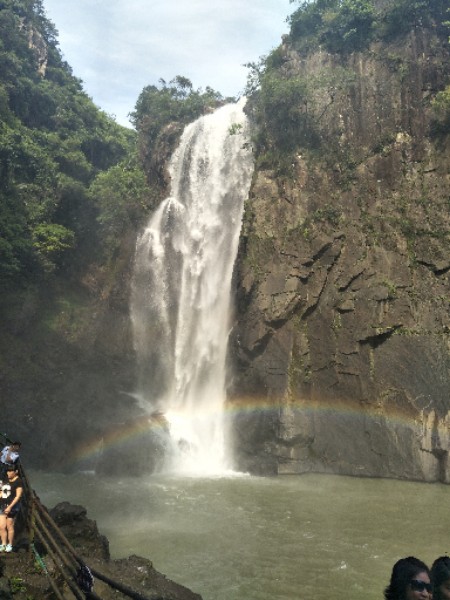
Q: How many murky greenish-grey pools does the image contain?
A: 1